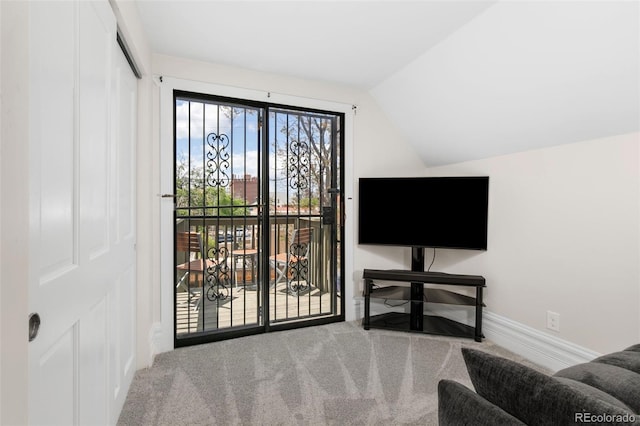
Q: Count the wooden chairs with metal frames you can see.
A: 2